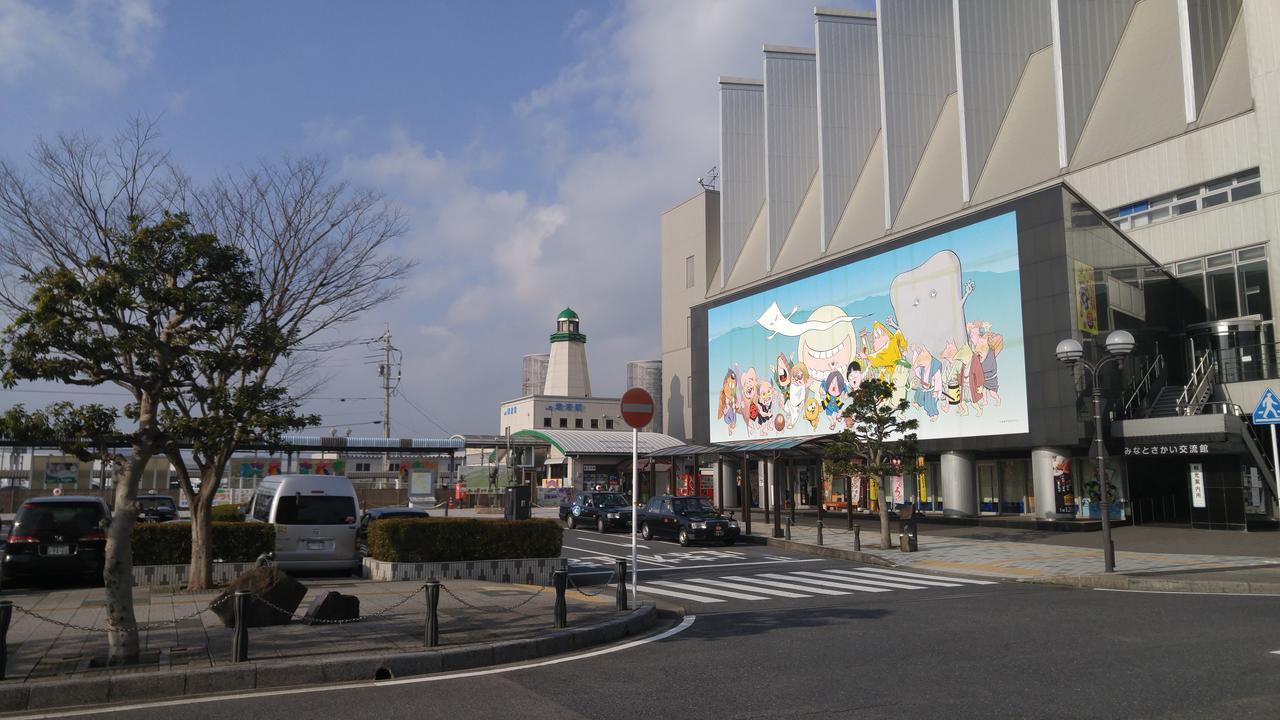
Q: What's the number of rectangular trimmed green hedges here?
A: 2